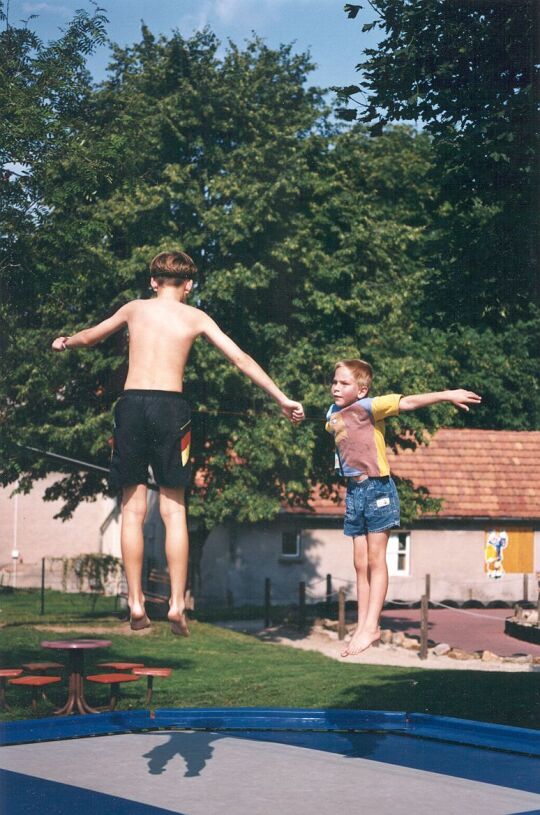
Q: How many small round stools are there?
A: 6